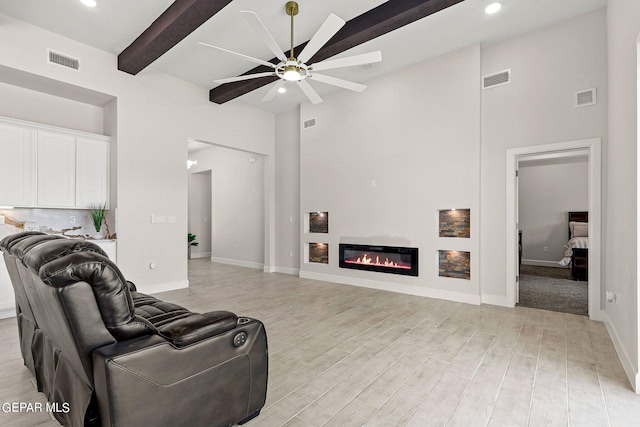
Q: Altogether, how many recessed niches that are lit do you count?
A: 4